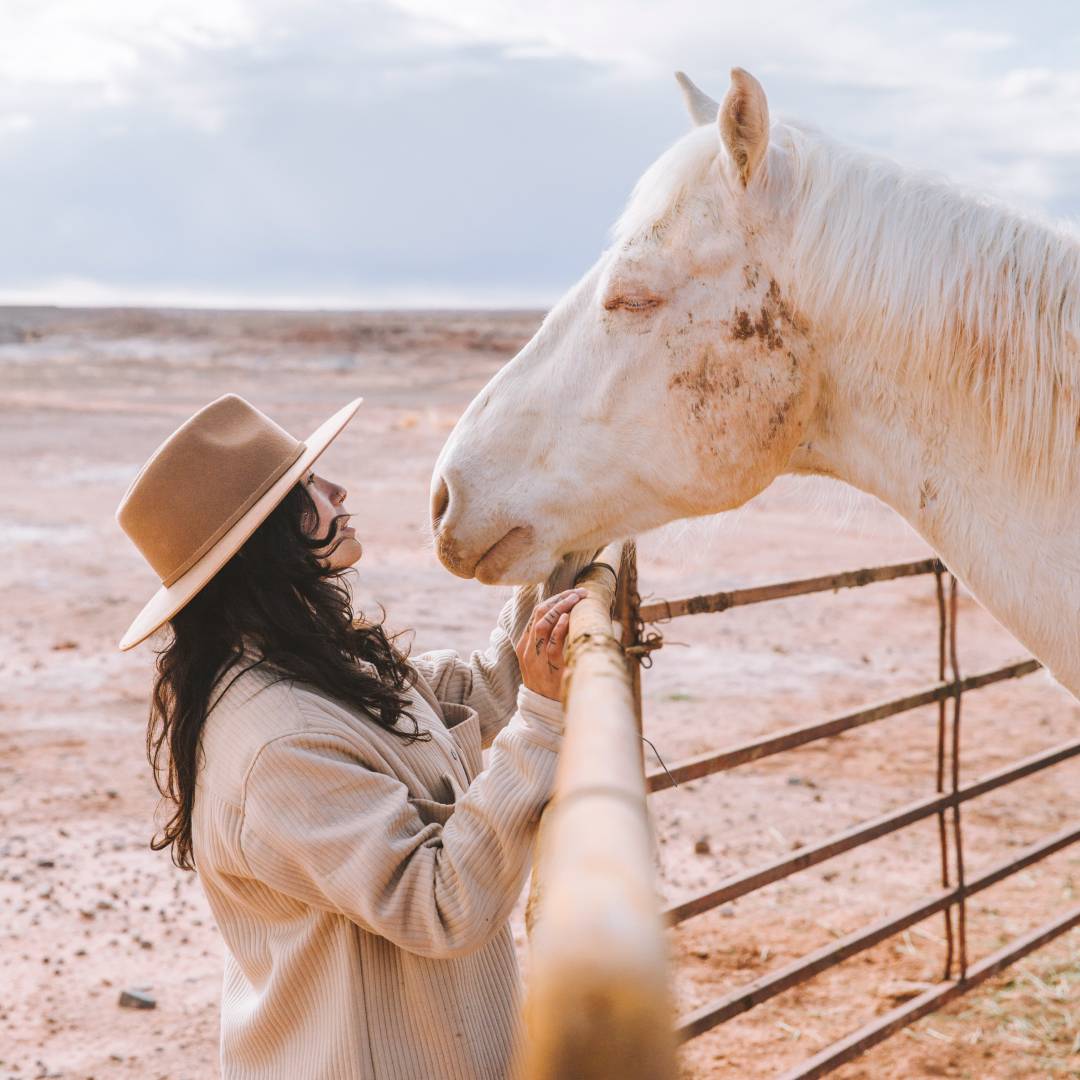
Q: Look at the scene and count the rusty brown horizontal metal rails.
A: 5